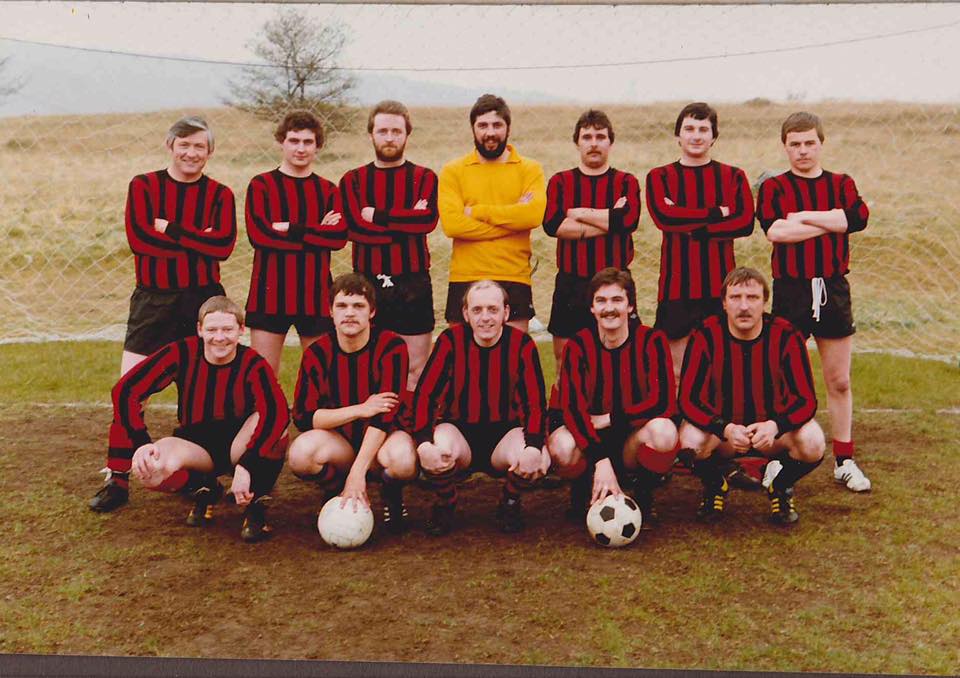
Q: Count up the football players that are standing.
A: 7